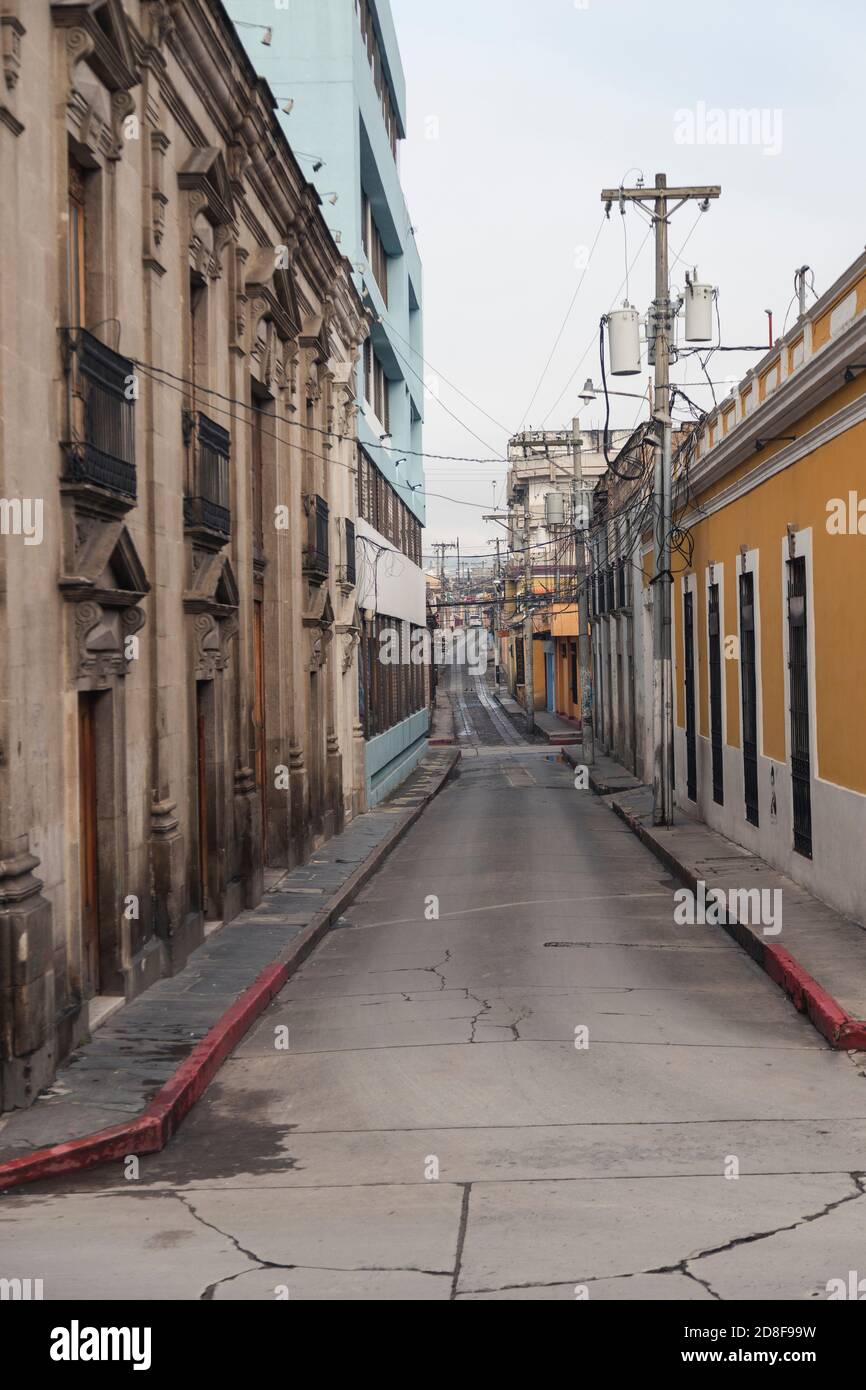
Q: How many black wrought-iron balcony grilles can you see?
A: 4